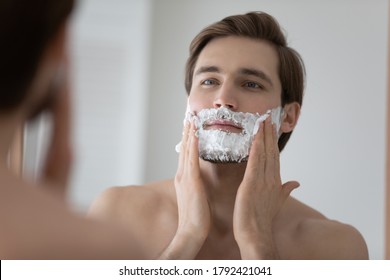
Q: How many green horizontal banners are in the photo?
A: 0